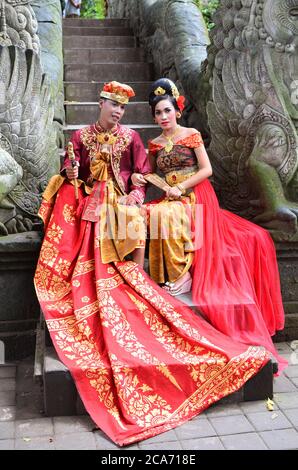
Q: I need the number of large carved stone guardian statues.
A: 2